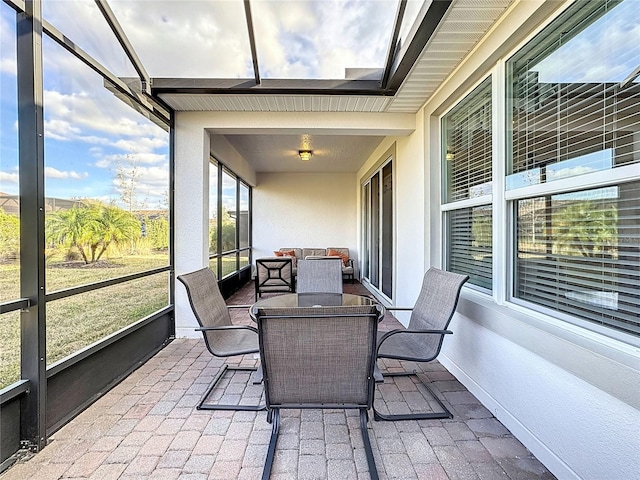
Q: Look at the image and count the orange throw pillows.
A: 2